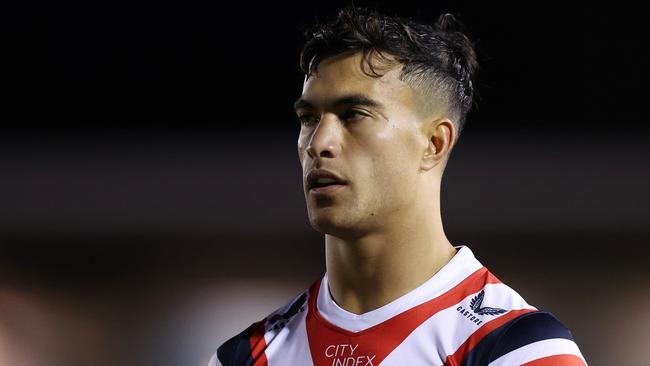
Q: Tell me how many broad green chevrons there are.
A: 0